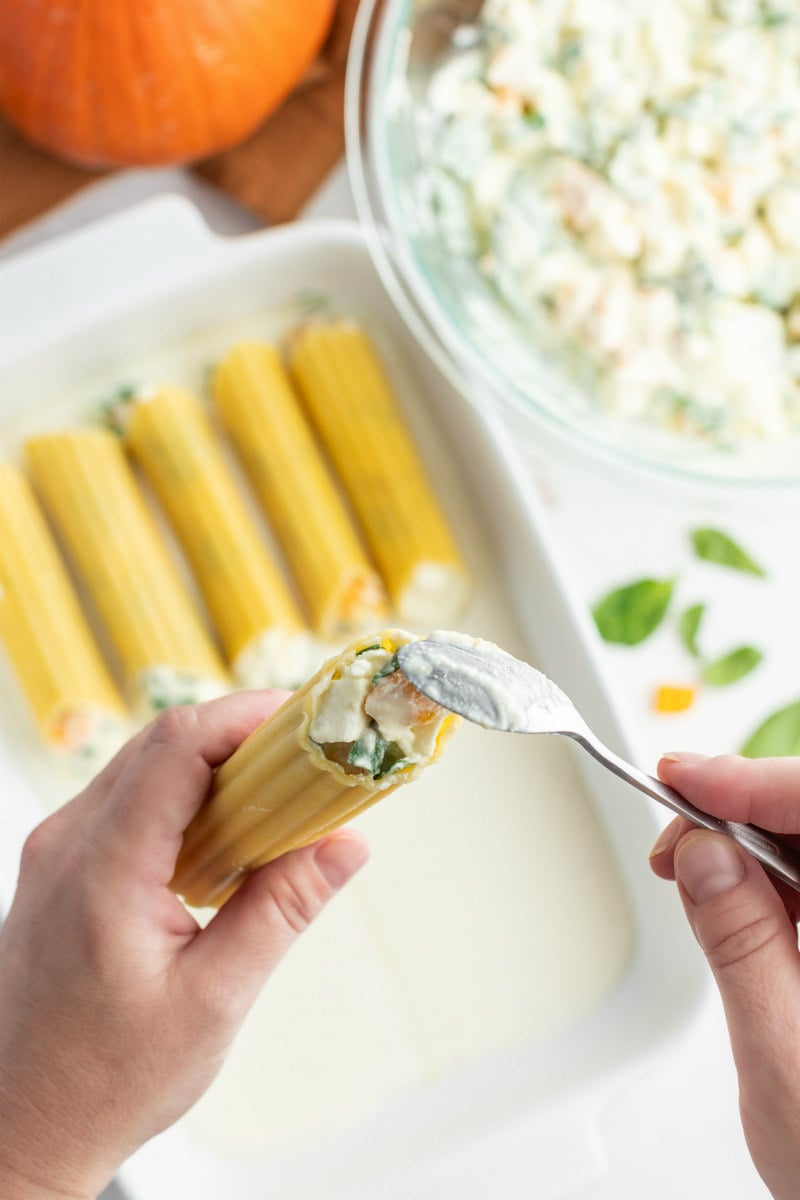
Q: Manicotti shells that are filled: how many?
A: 6